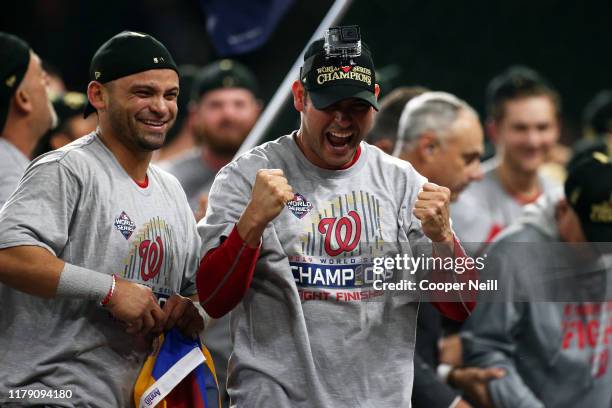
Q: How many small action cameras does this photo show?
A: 1